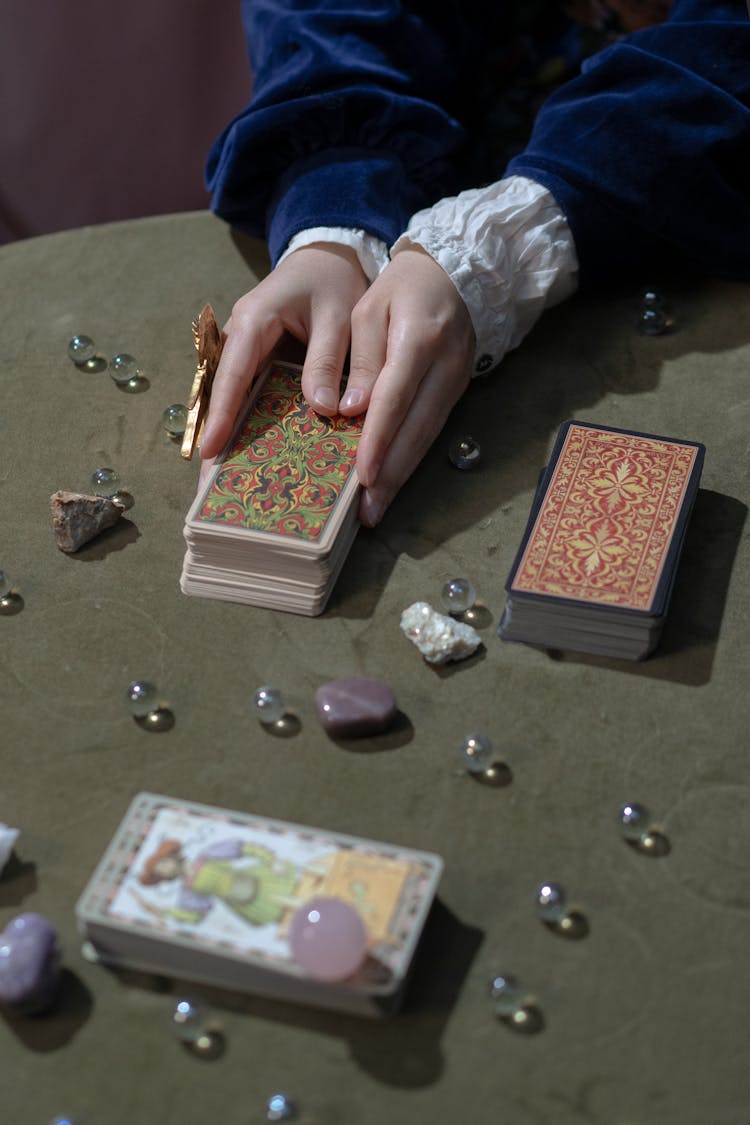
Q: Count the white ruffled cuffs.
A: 2